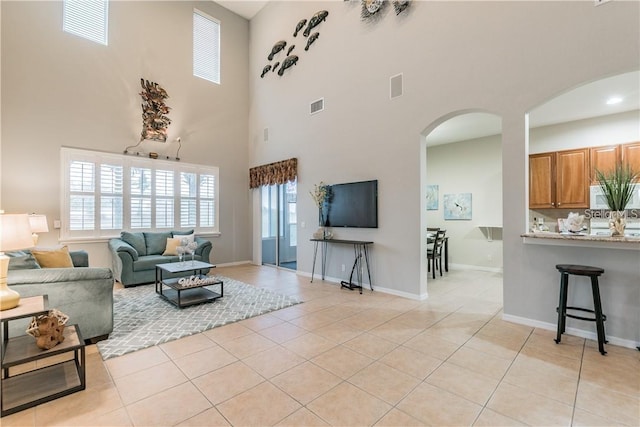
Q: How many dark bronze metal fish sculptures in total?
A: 8